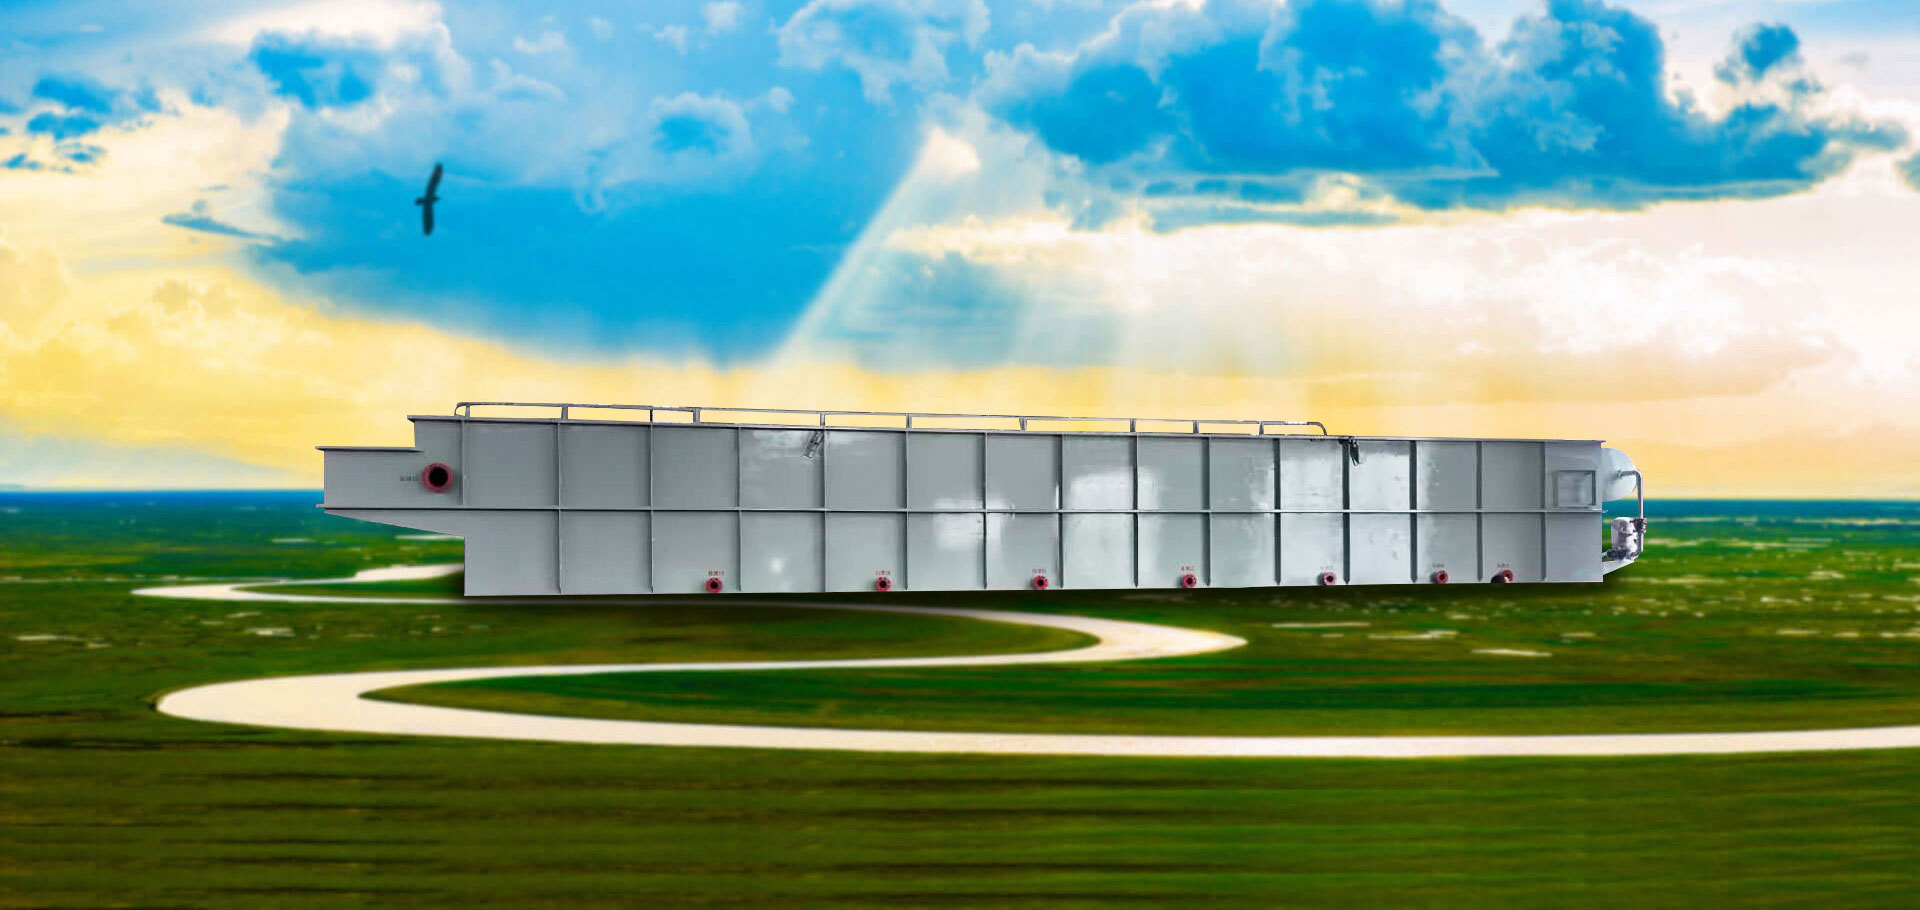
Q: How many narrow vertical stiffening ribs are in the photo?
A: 15